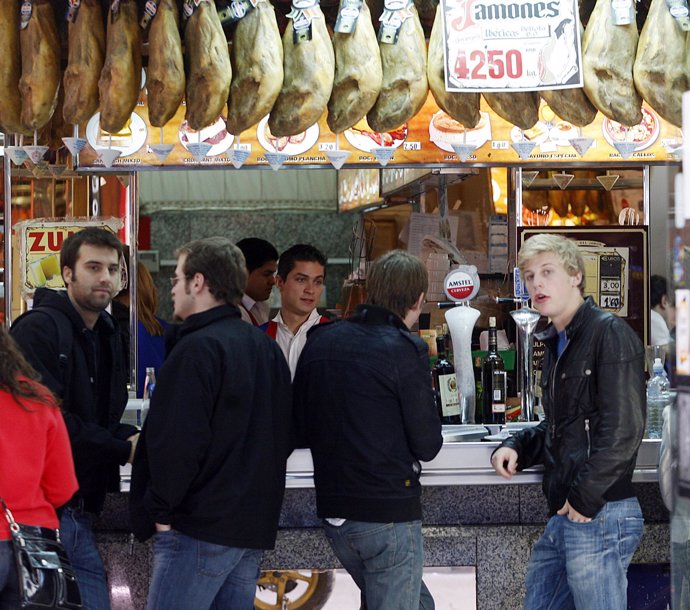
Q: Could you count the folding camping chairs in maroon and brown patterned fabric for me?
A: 0